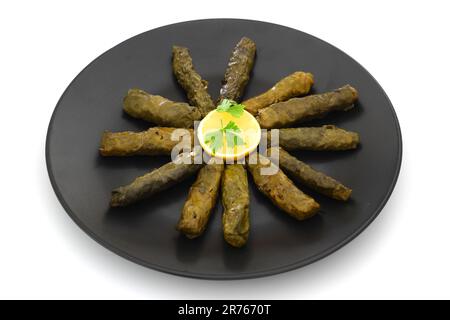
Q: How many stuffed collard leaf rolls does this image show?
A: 12